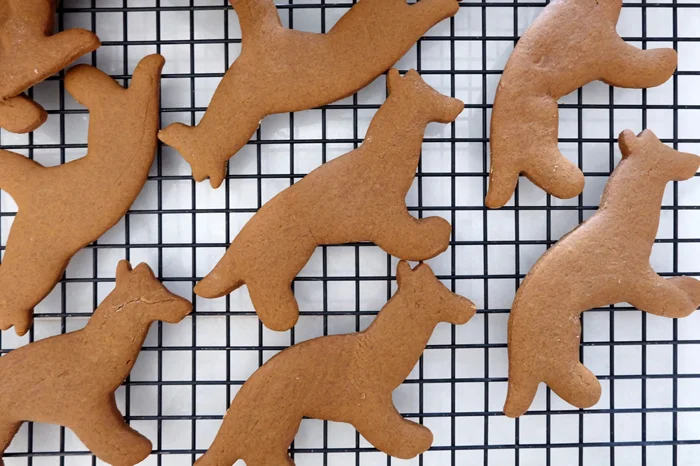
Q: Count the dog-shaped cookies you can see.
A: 8